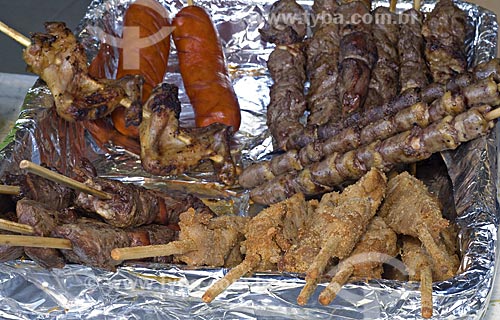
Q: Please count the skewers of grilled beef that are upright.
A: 6